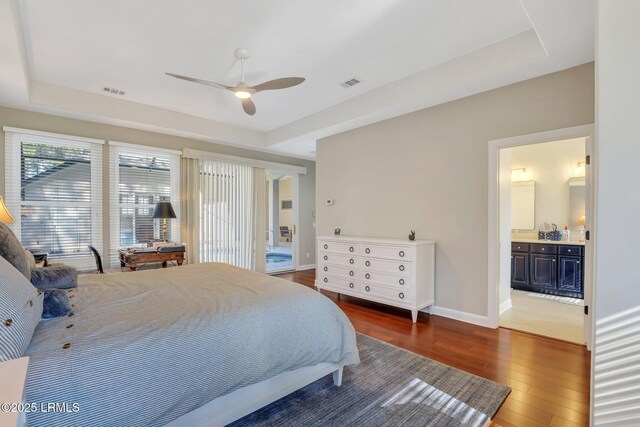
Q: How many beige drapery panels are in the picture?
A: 2